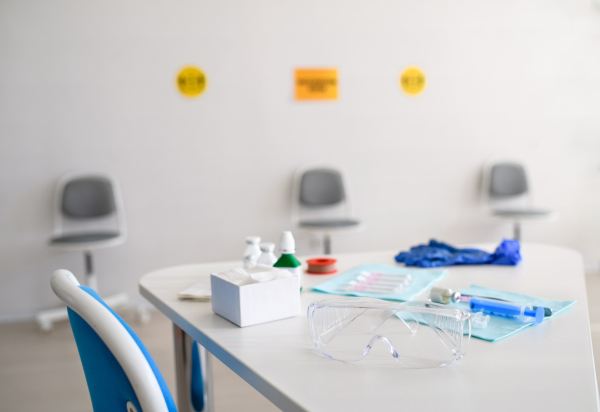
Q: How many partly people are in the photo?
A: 0